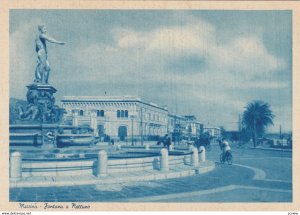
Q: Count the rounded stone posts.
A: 5